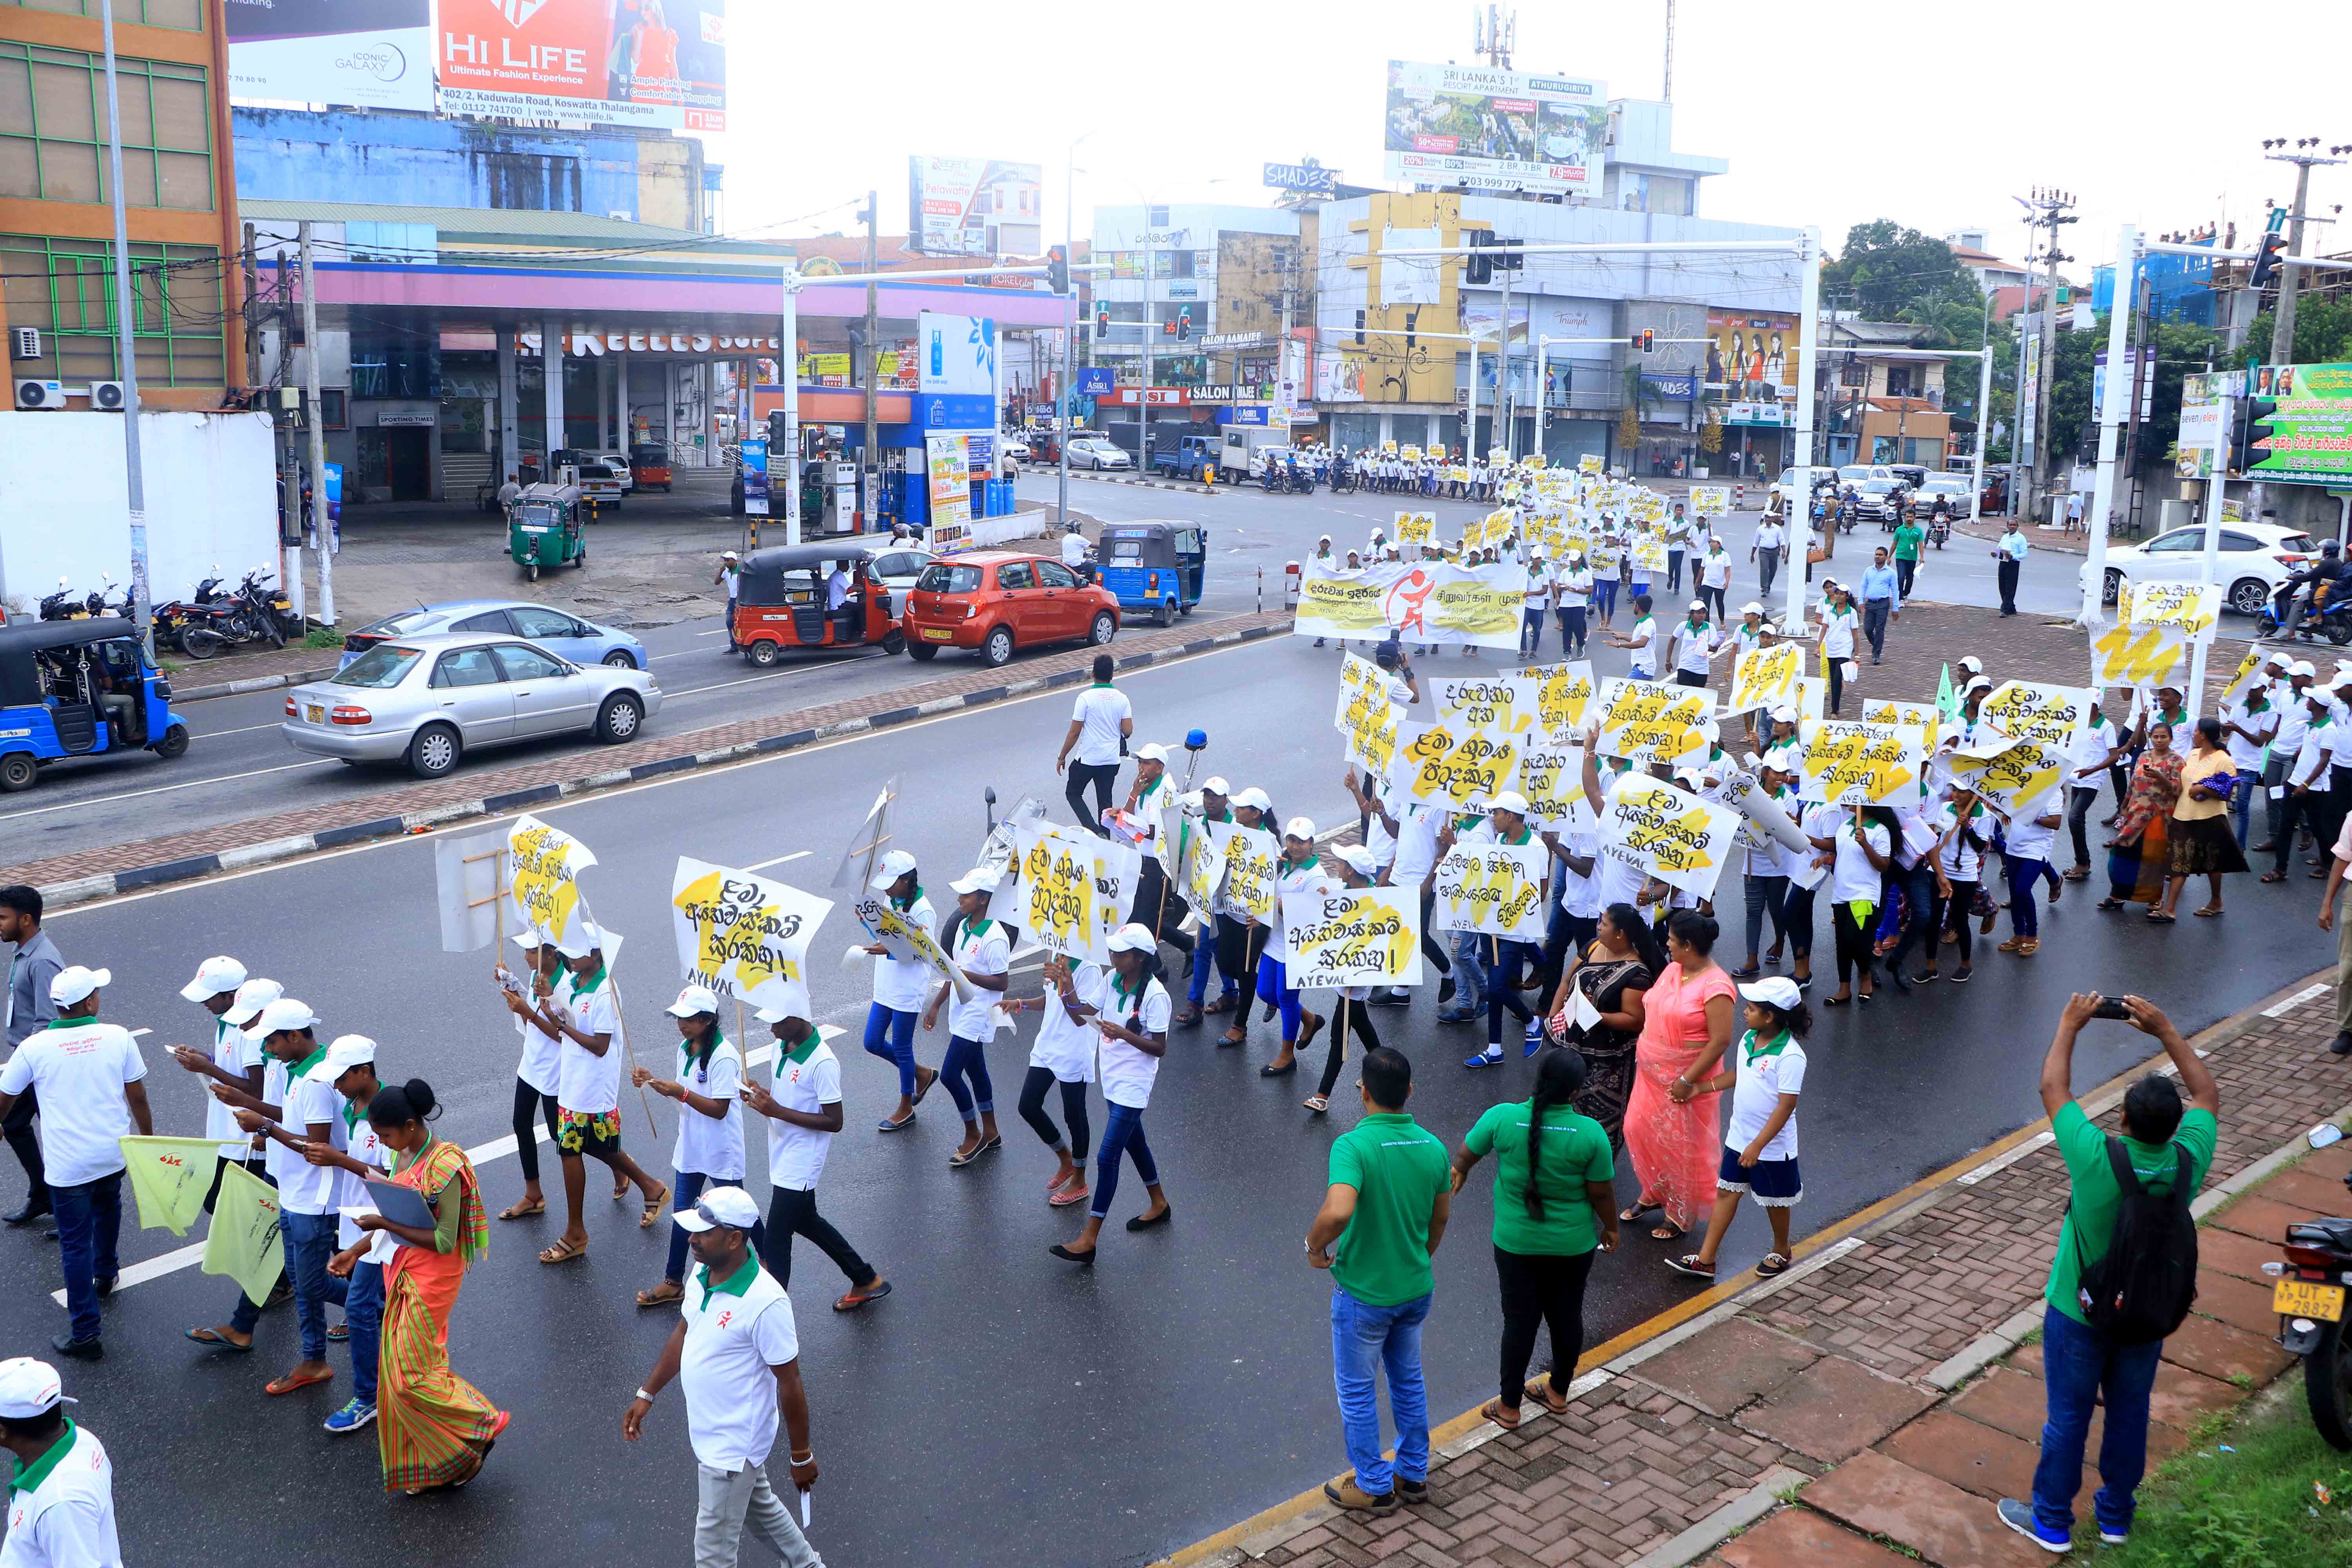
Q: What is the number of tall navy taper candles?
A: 0